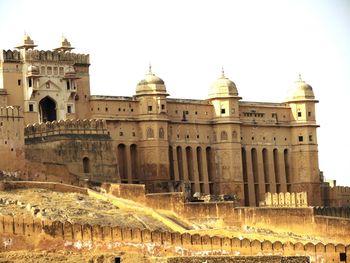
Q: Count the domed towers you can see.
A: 3